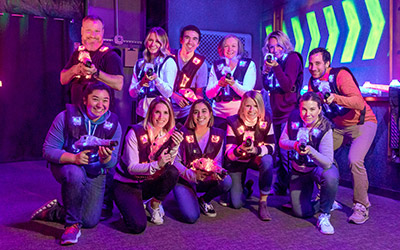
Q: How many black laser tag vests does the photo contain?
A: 11